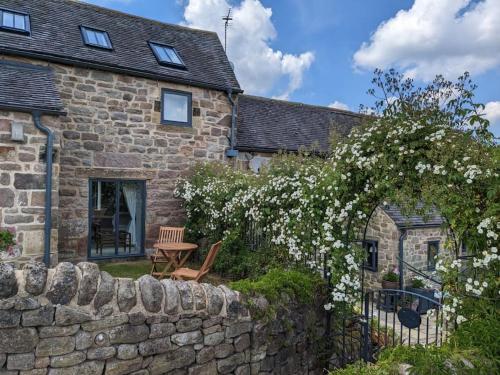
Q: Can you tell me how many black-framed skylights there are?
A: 3